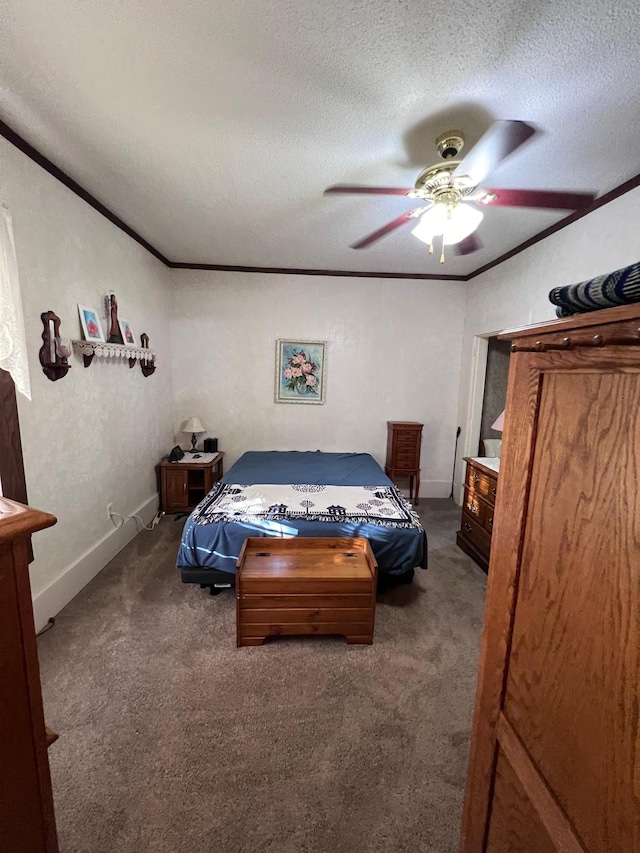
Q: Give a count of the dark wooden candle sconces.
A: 2